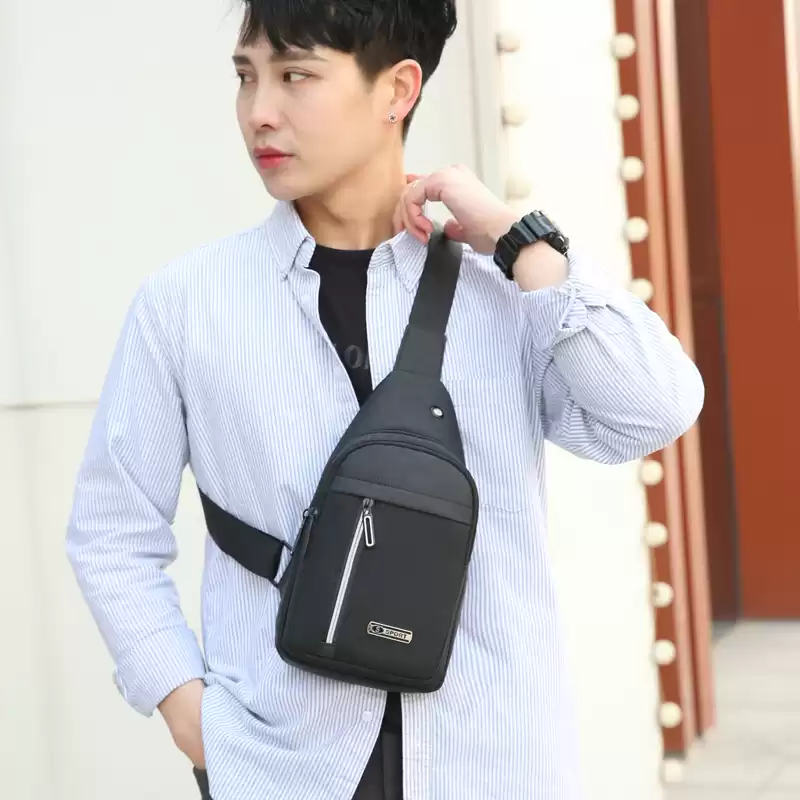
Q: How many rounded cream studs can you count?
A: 14